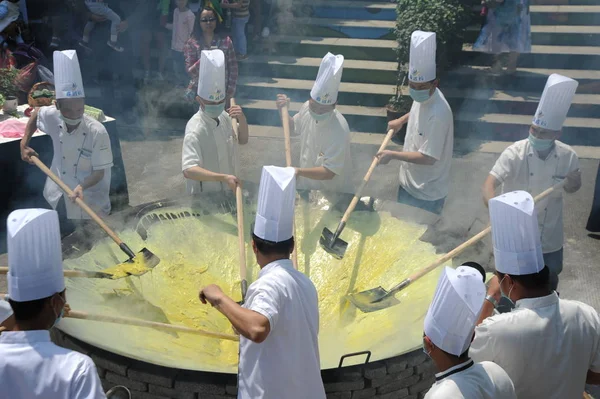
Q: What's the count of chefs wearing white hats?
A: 9